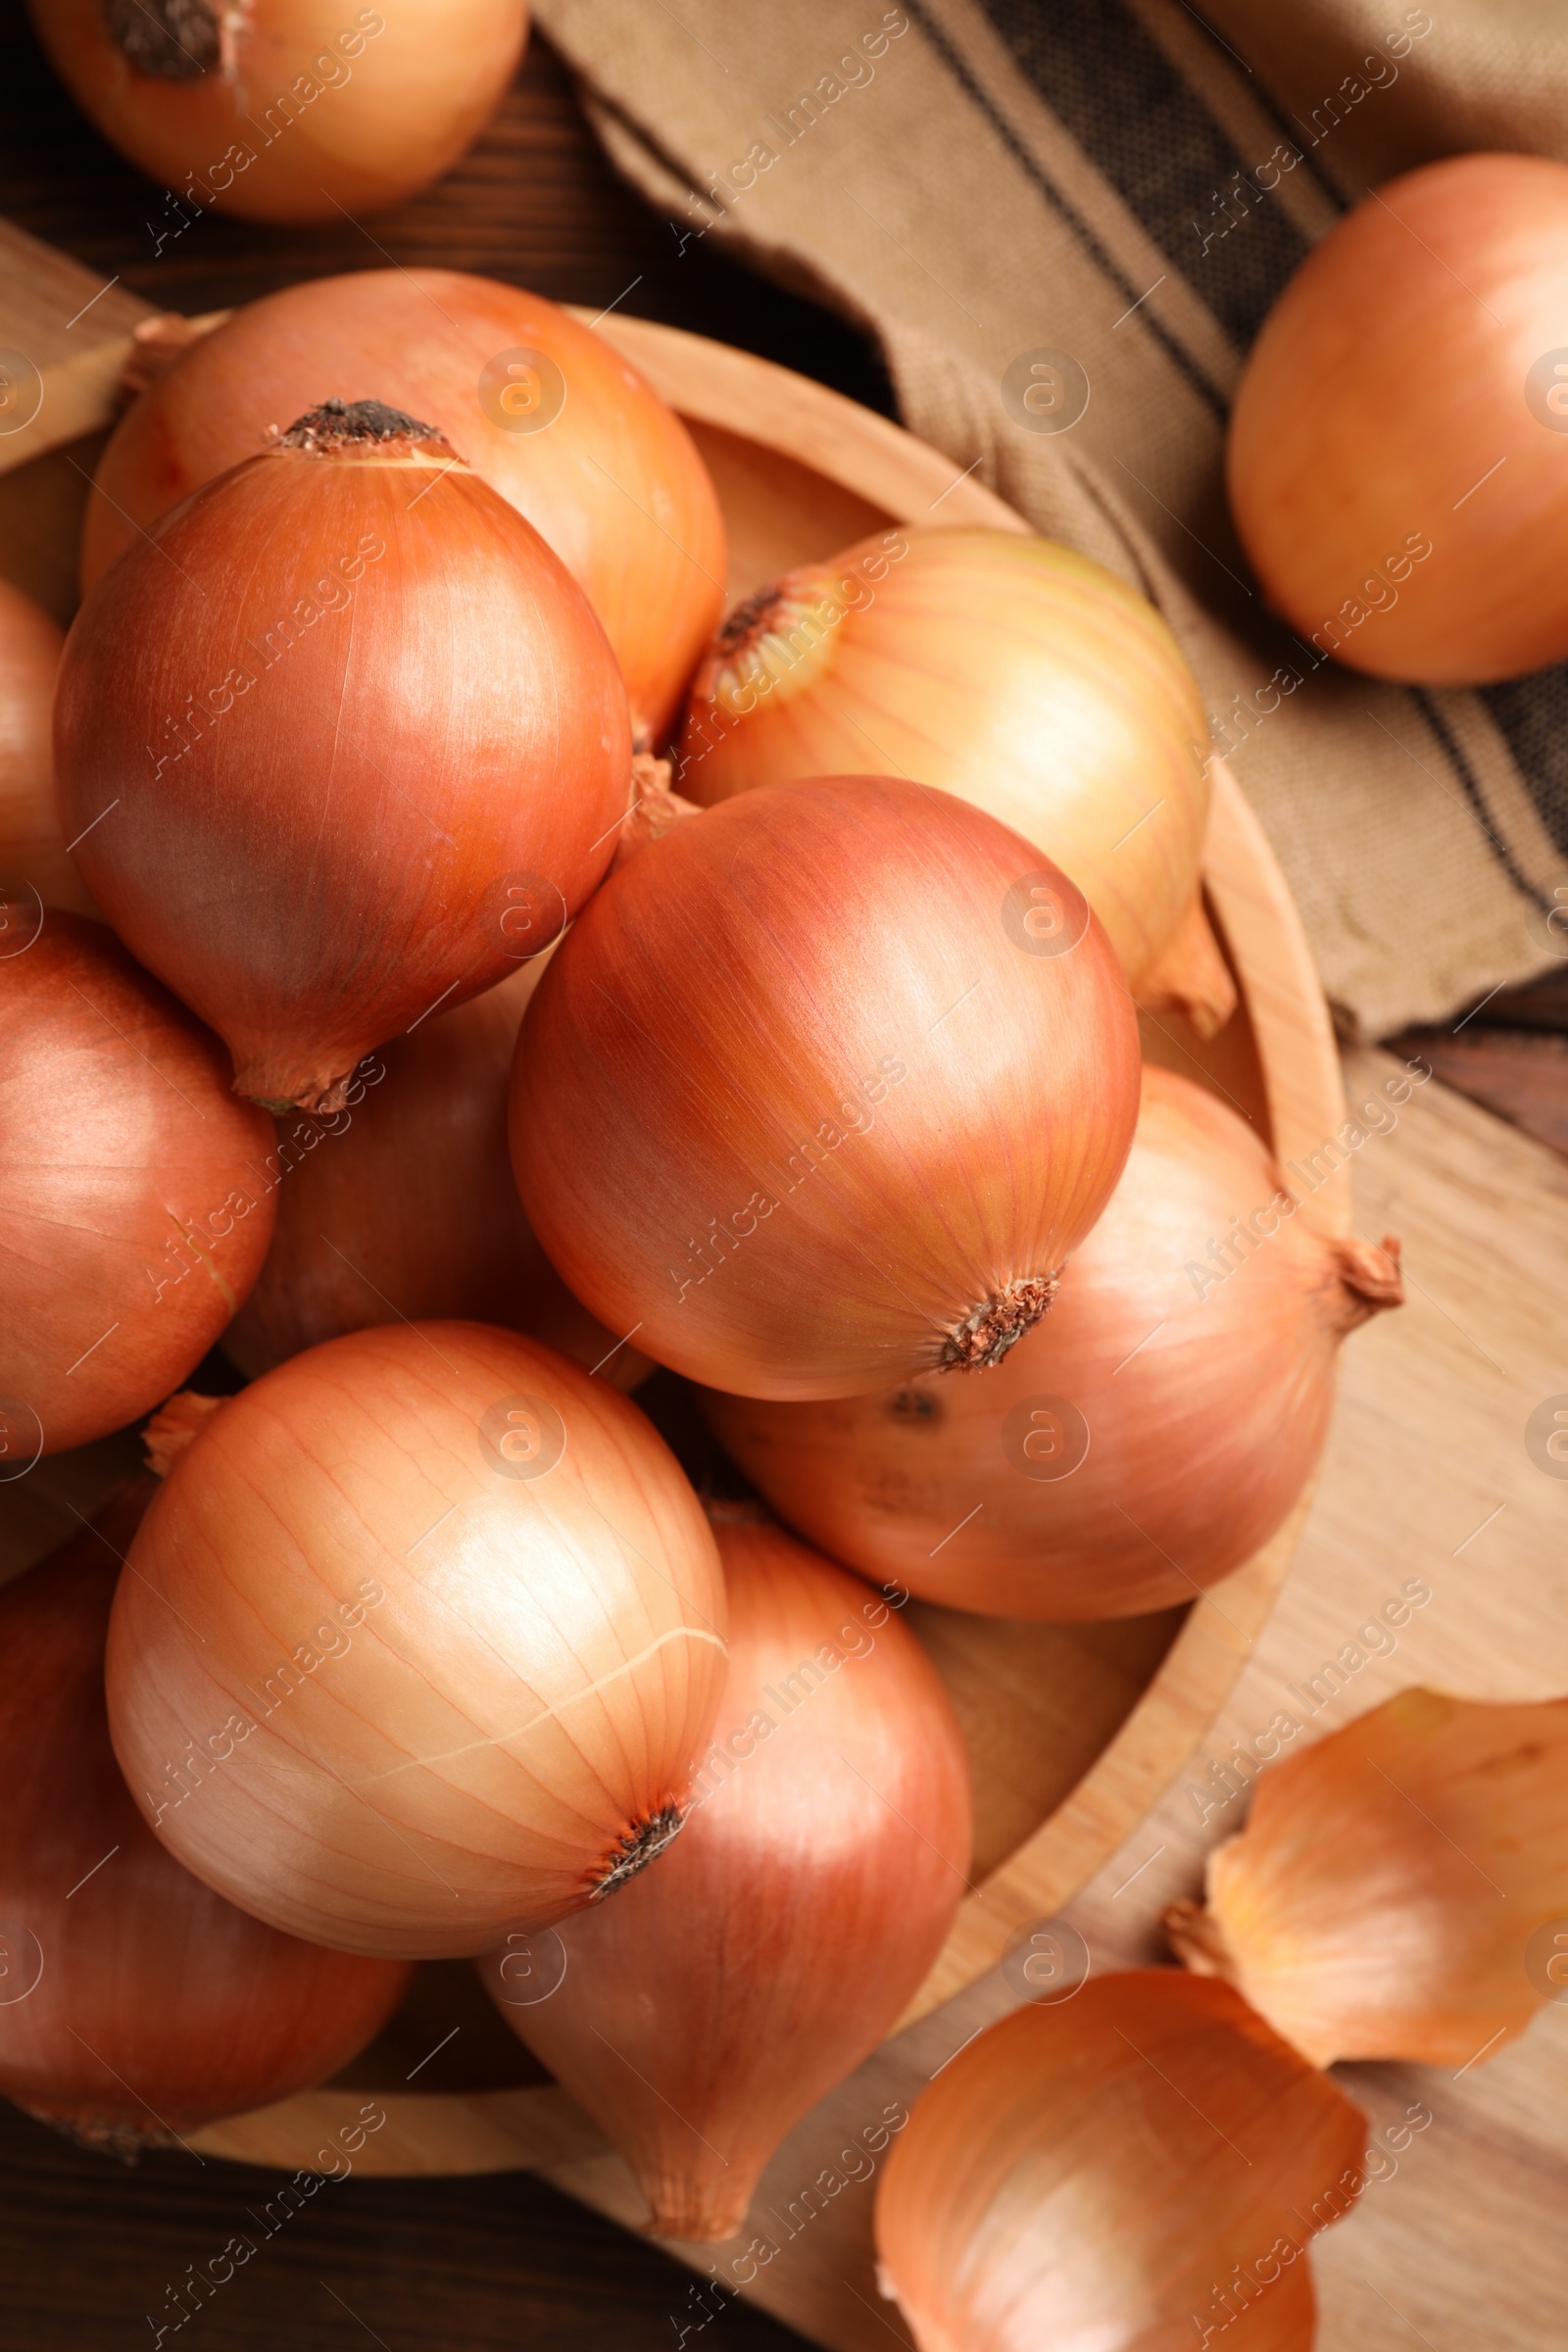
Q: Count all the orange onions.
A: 13